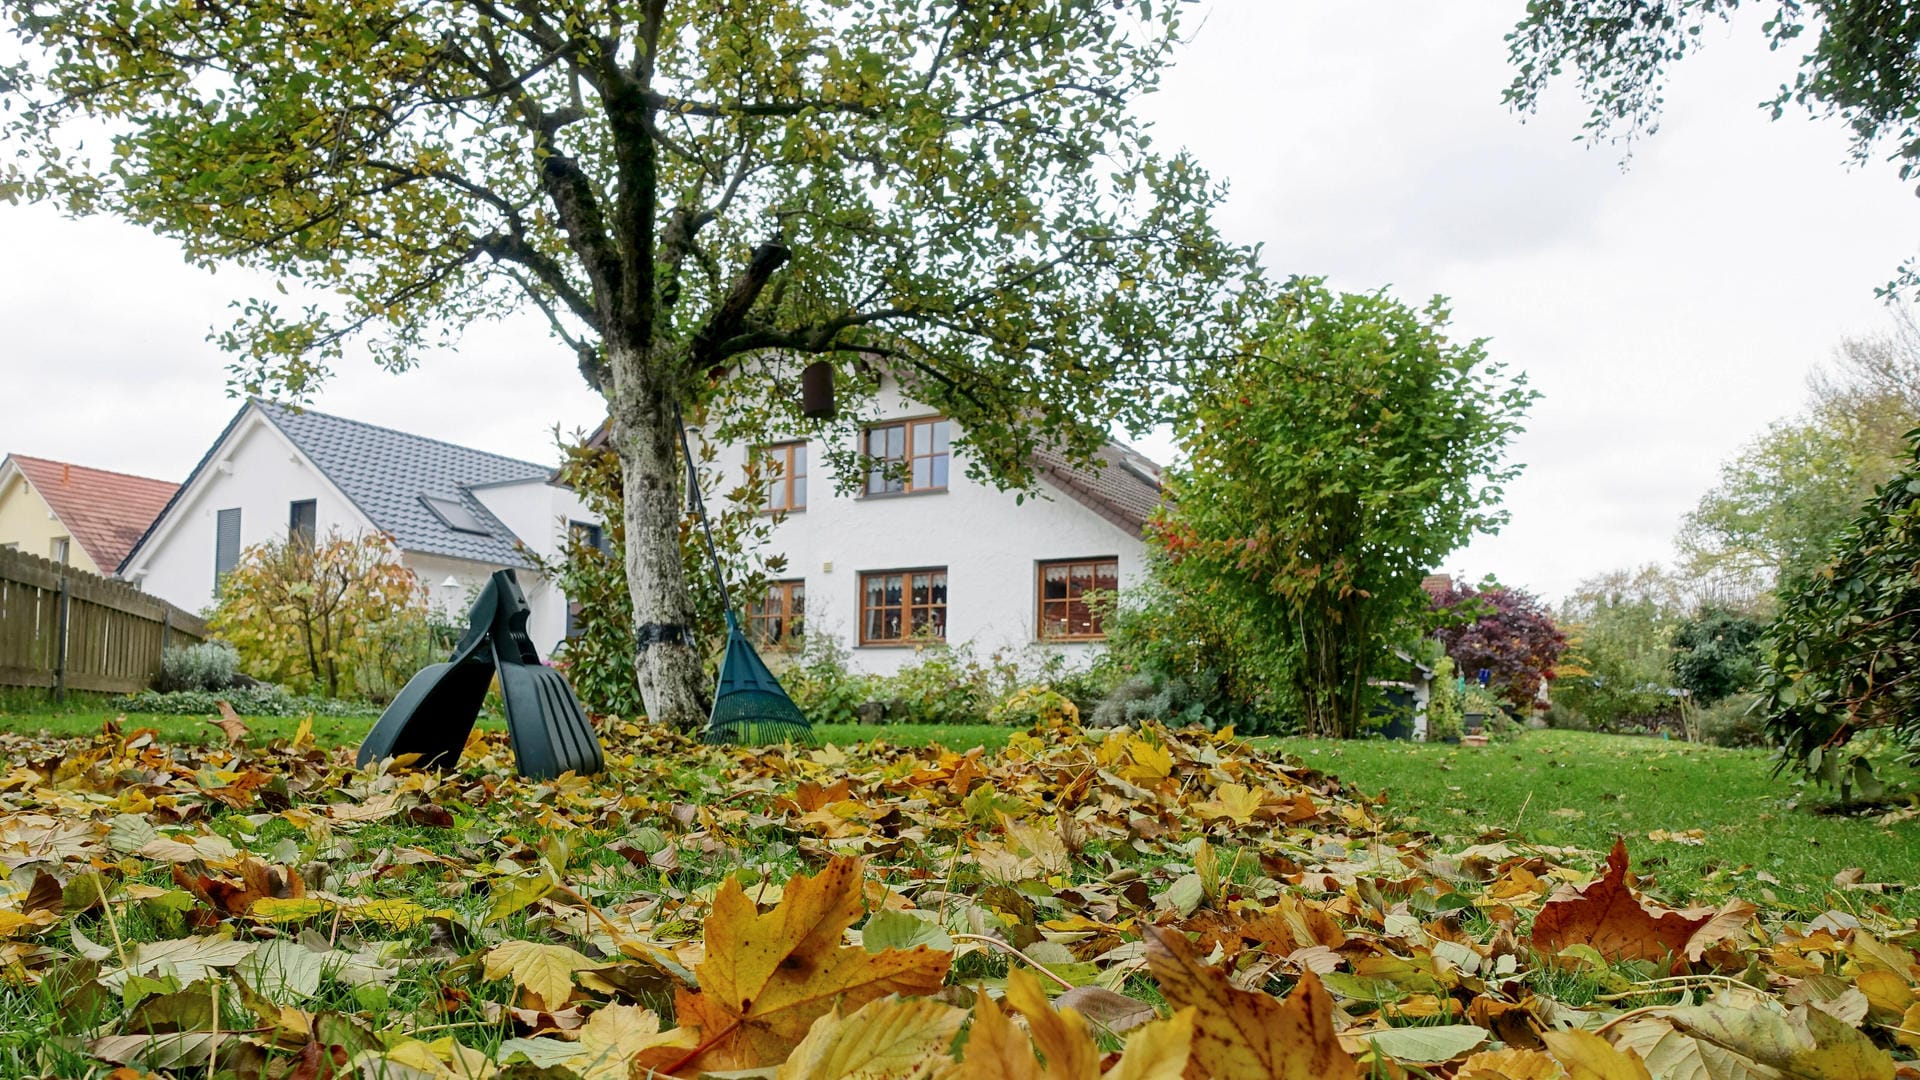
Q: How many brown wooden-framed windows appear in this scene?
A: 5